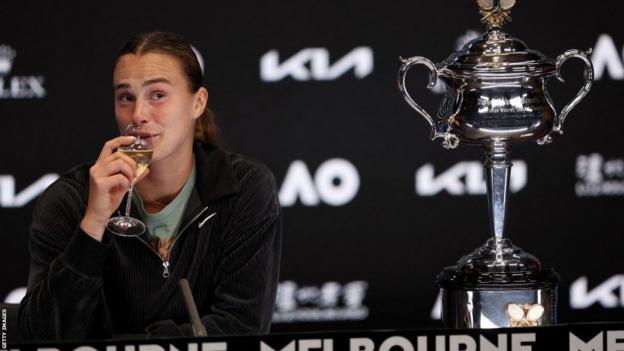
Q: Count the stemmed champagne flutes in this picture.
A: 1